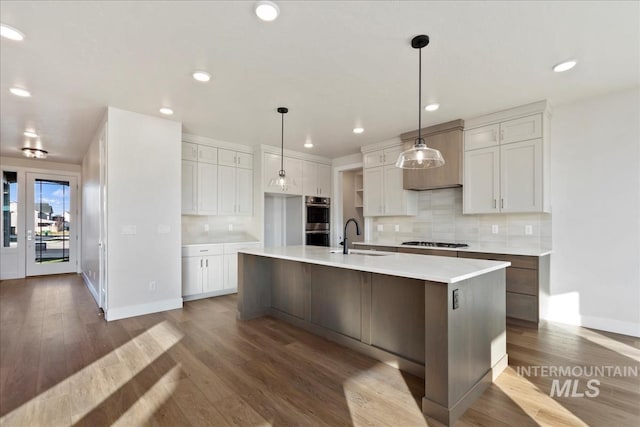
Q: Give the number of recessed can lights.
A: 10